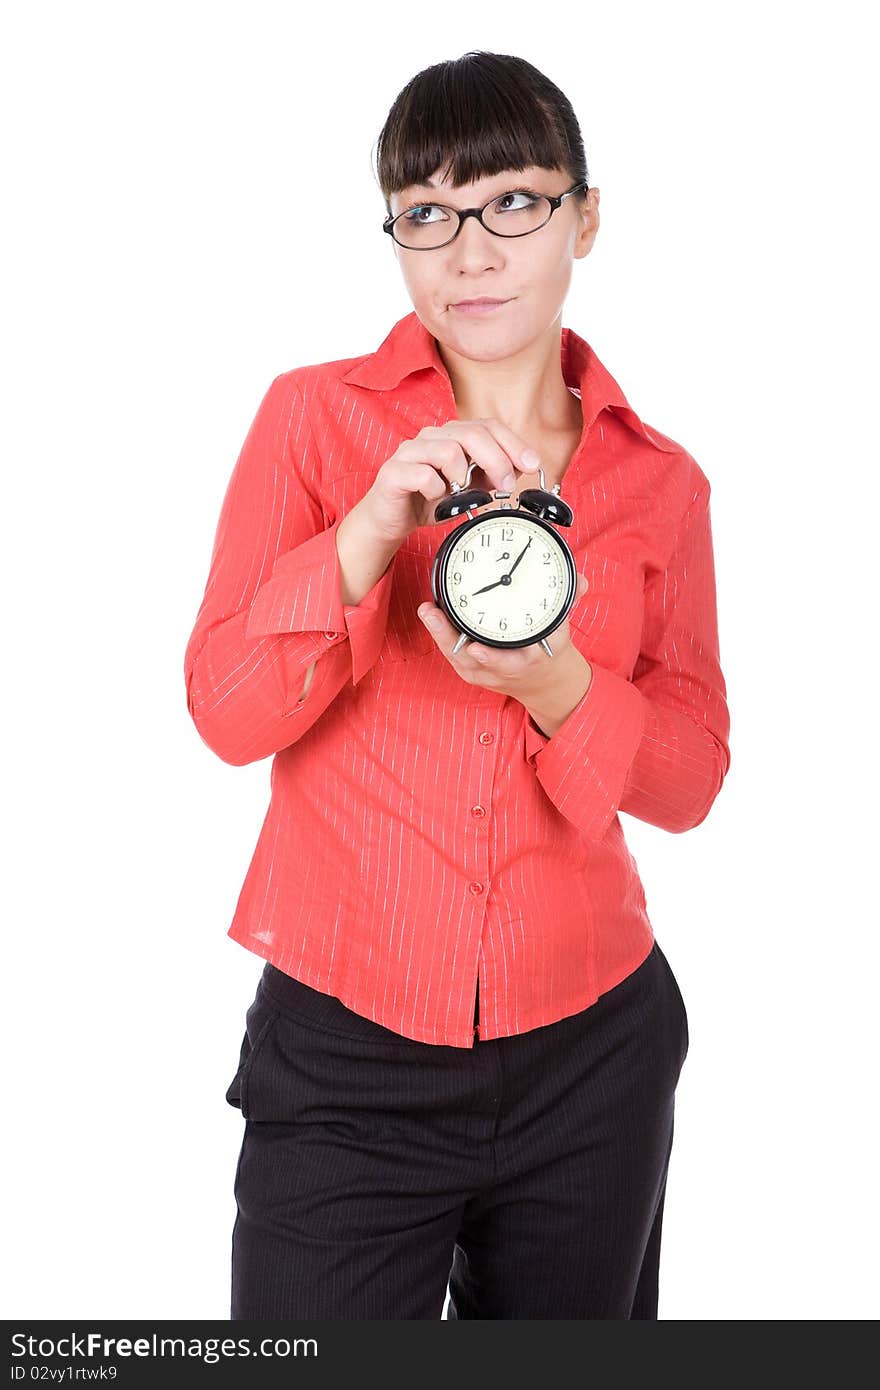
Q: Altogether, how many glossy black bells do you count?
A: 2